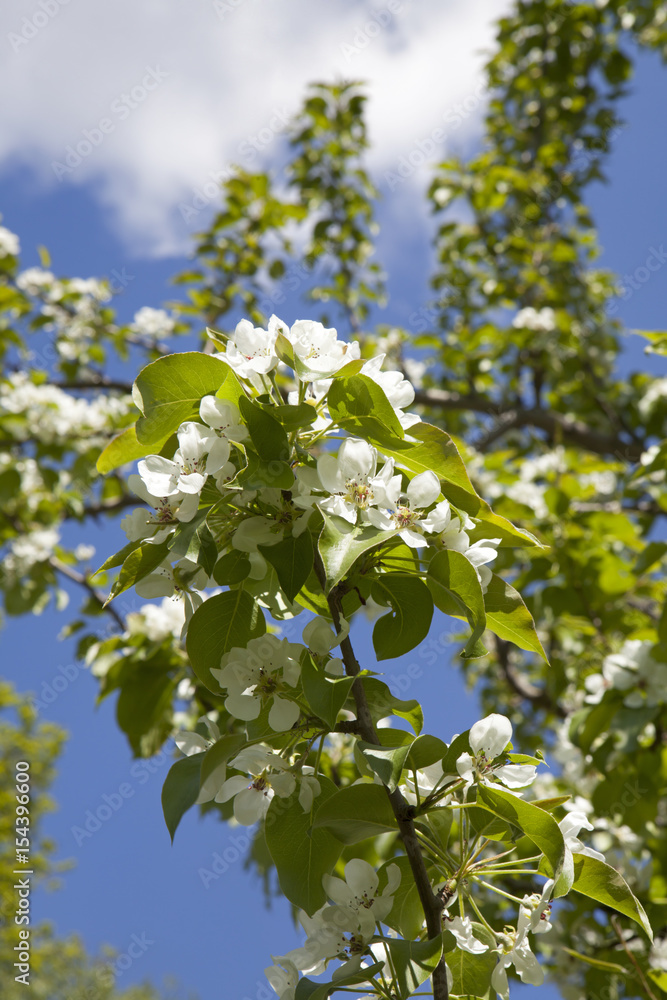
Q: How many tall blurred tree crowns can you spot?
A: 3